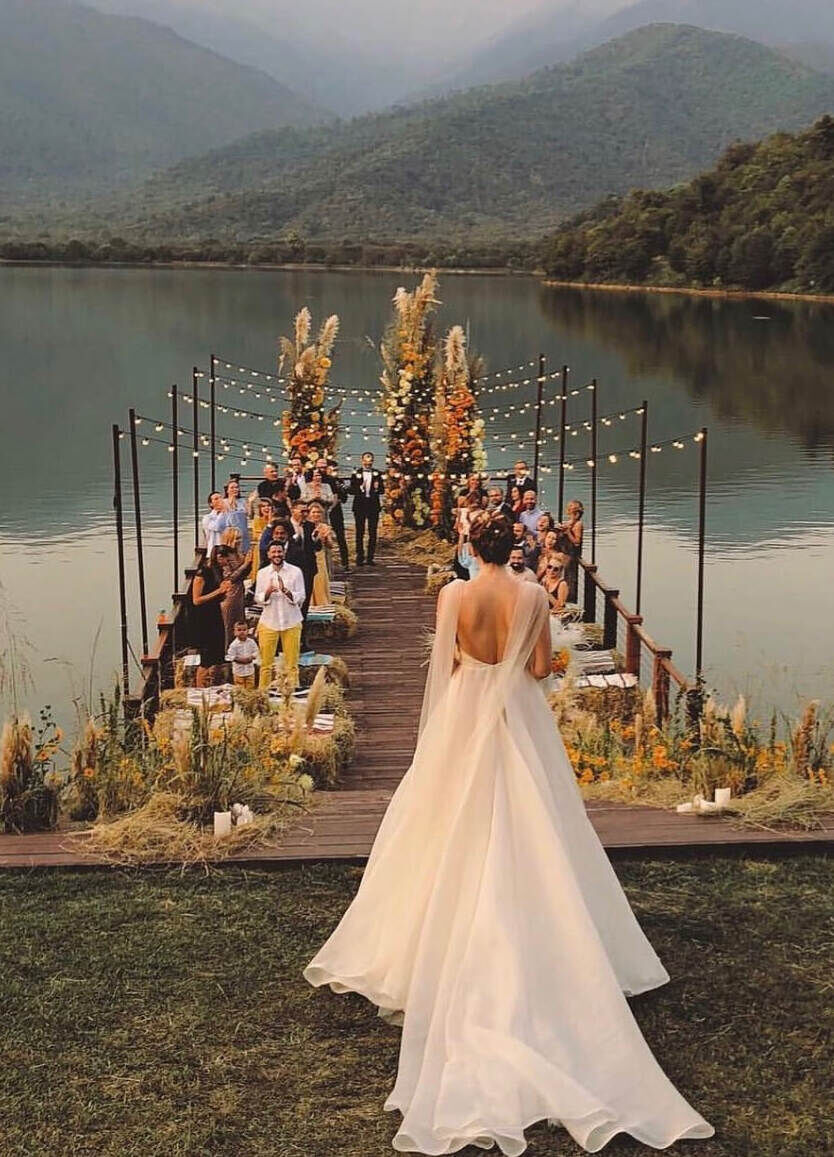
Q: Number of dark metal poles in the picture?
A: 10